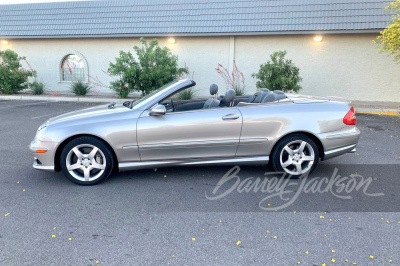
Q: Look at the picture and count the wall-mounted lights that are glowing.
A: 3